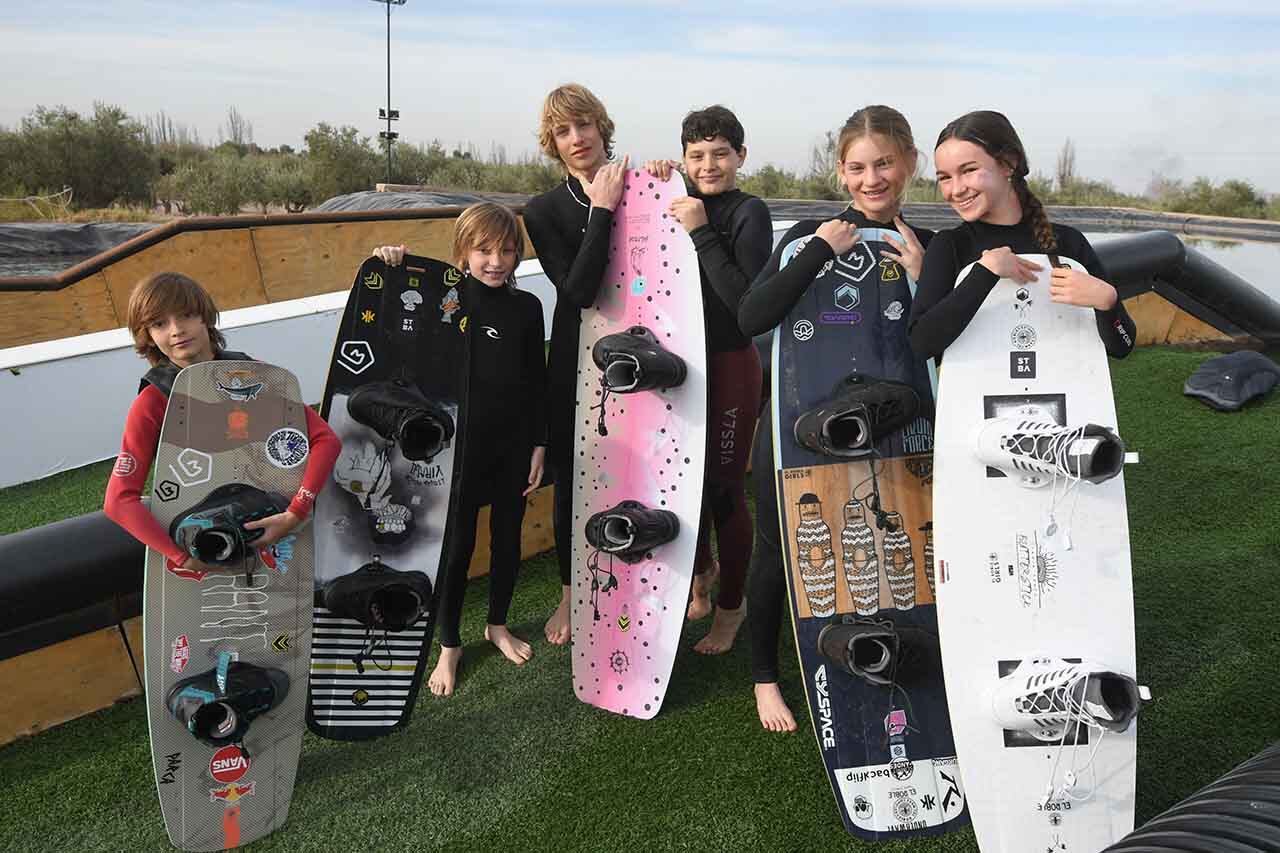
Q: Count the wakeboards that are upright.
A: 5